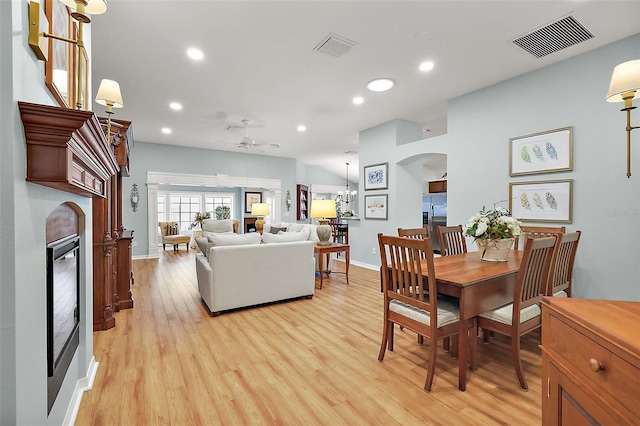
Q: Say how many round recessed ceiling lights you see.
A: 7